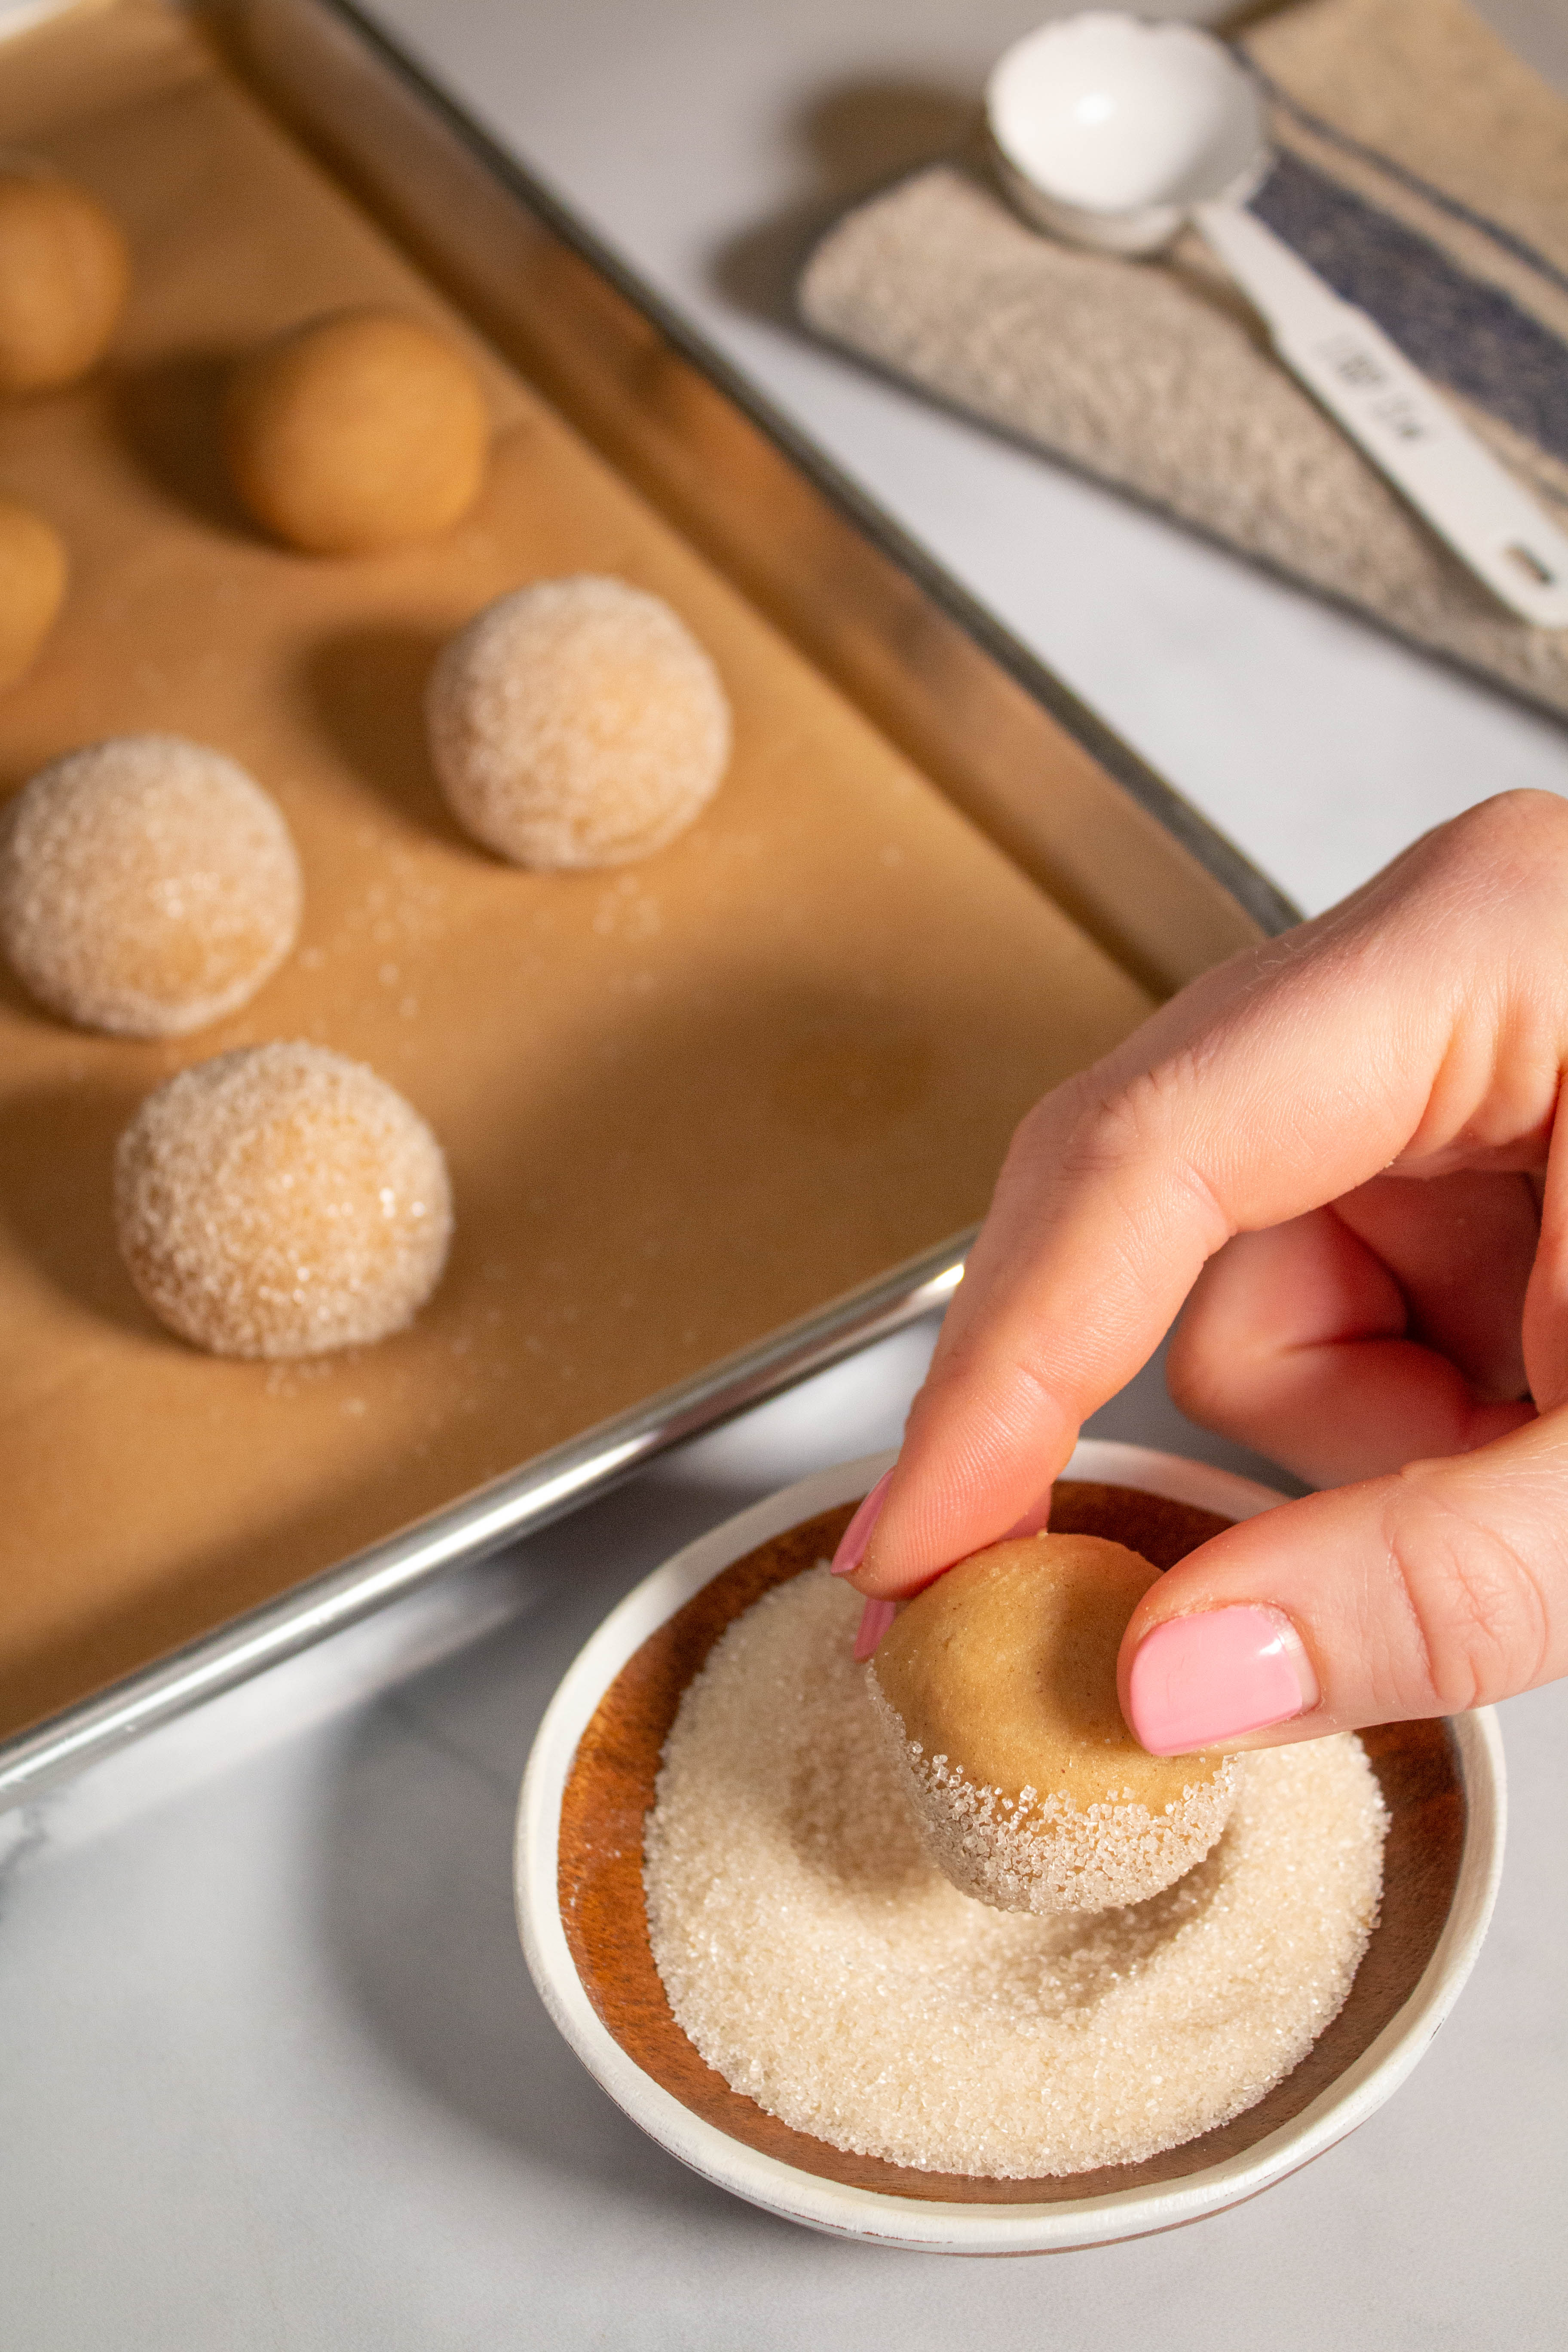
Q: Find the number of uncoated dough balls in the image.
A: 3